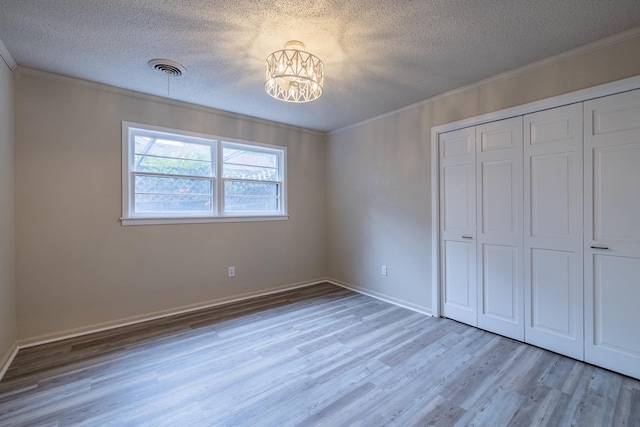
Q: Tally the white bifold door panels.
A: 4